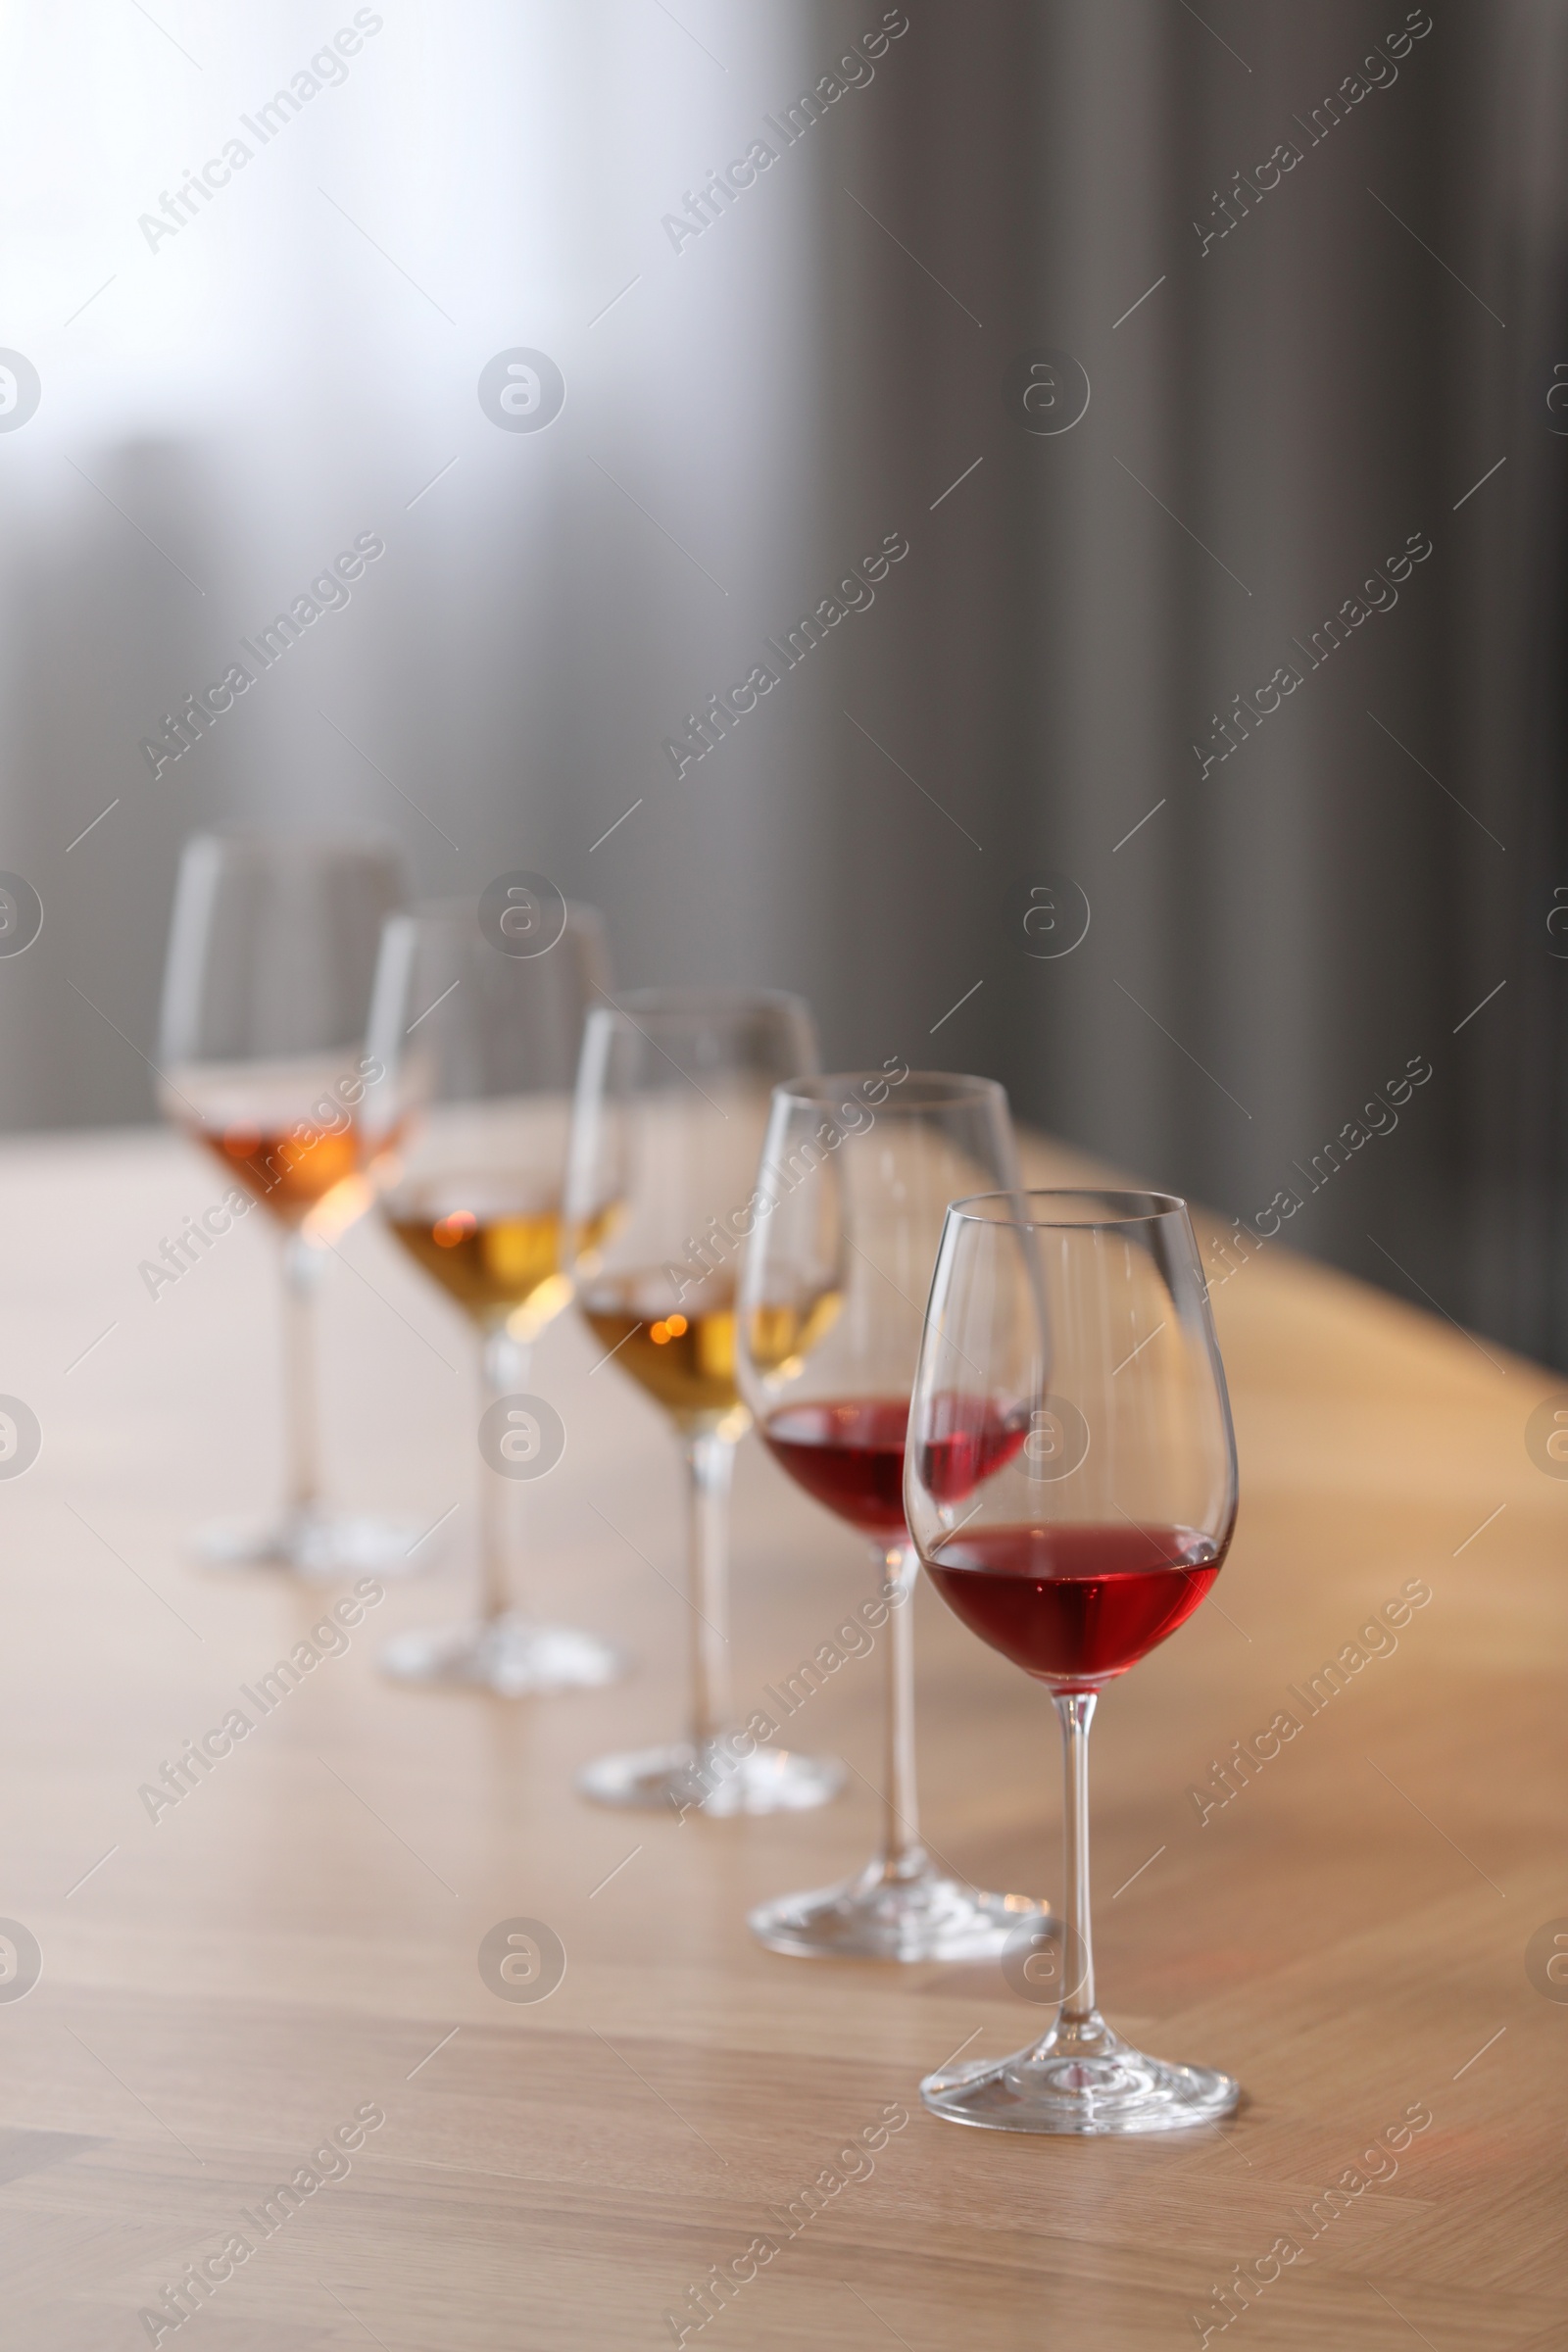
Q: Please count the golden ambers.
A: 2